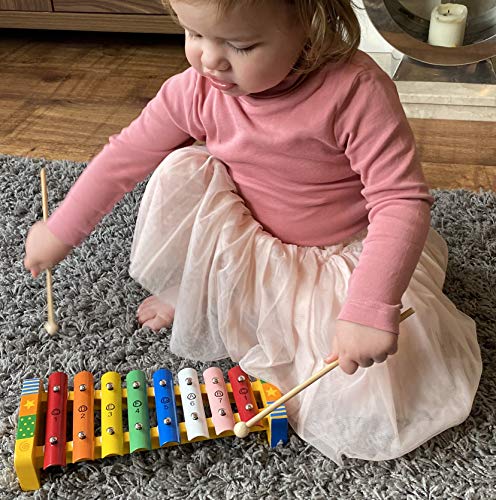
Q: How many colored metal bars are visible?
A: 8